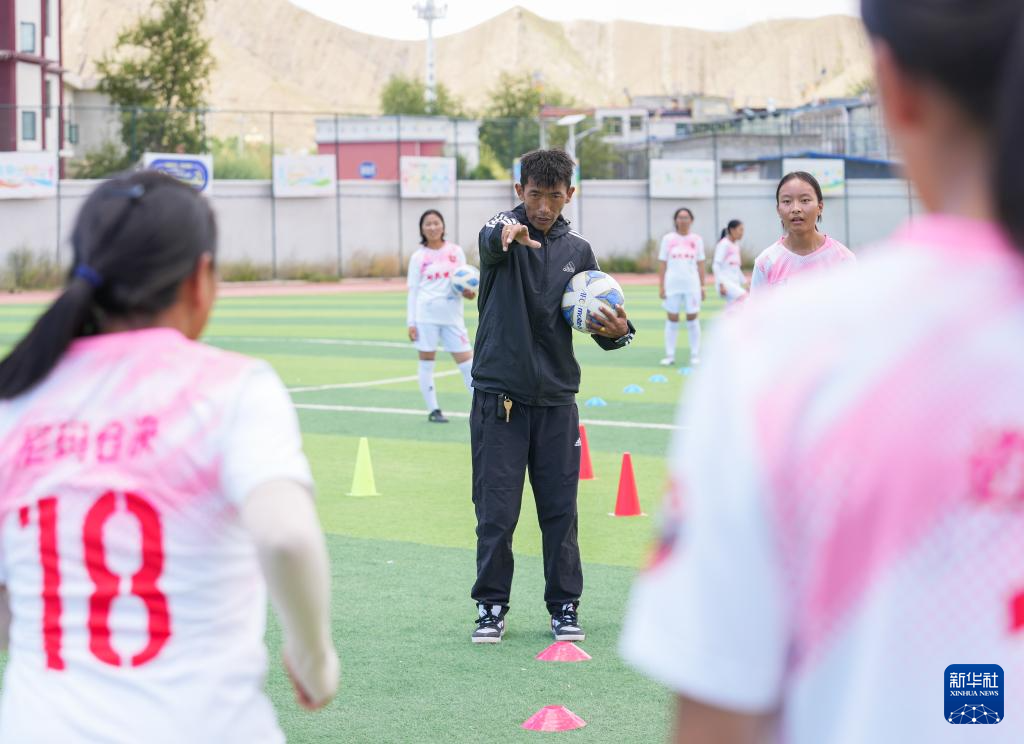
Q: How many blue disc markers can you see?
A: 4